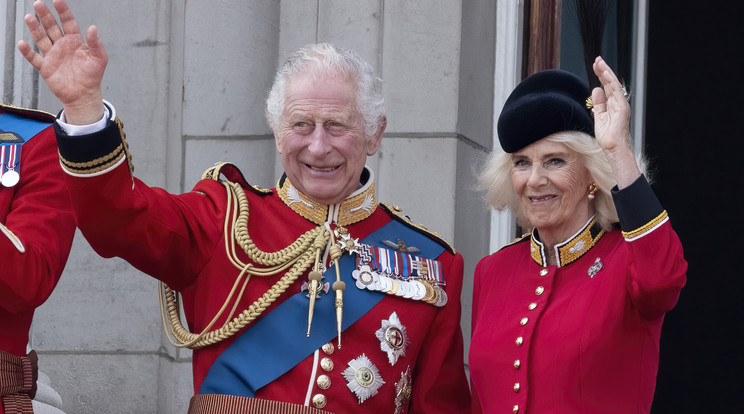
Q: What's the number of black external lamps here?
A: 0